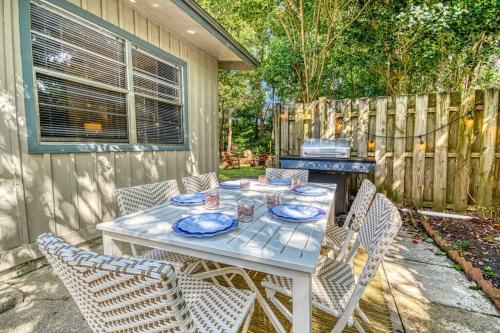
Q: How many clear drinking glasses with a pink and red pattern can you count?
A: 6